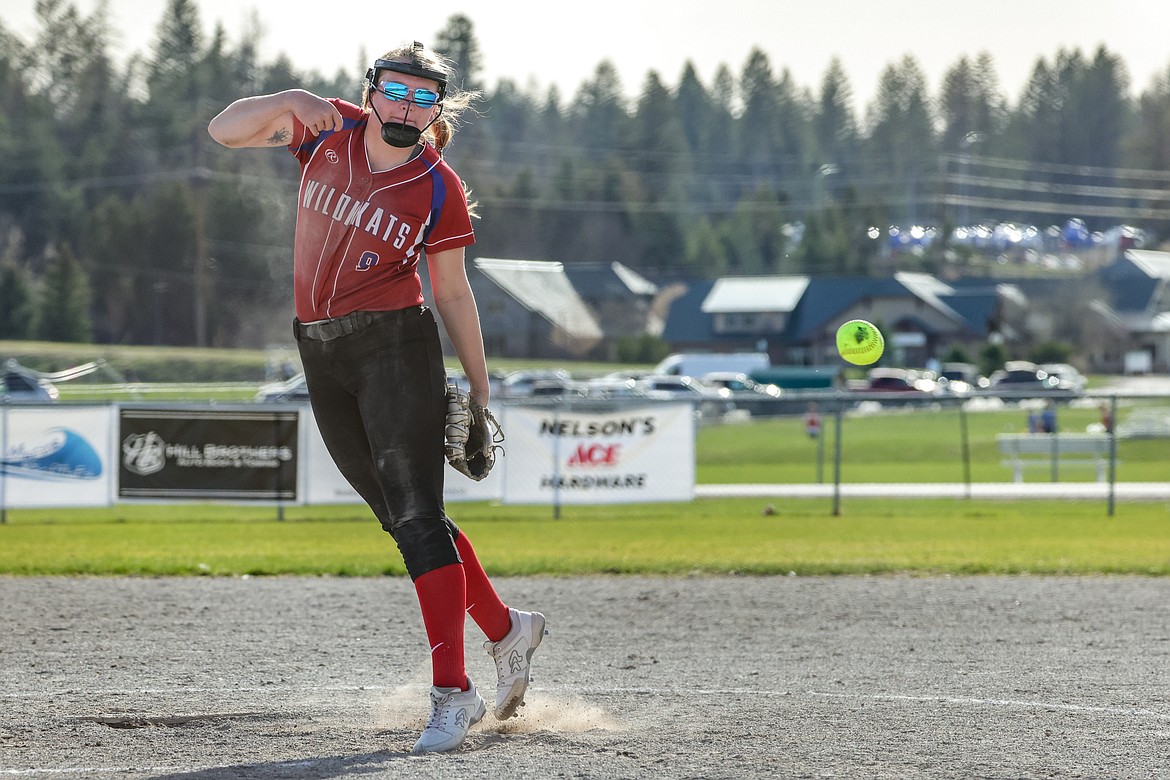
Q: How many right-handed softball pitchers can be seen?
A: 1